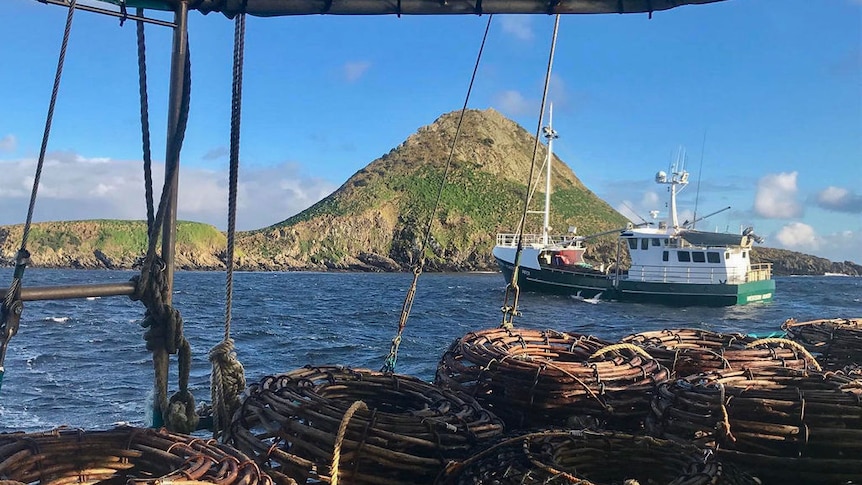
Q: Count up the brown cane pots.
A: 7